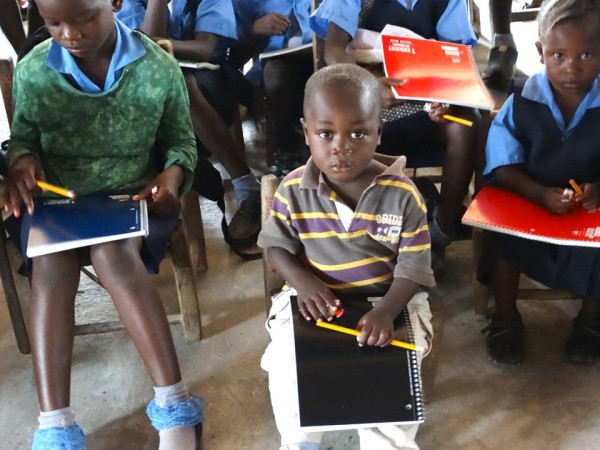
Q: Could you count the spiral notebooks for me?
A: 4